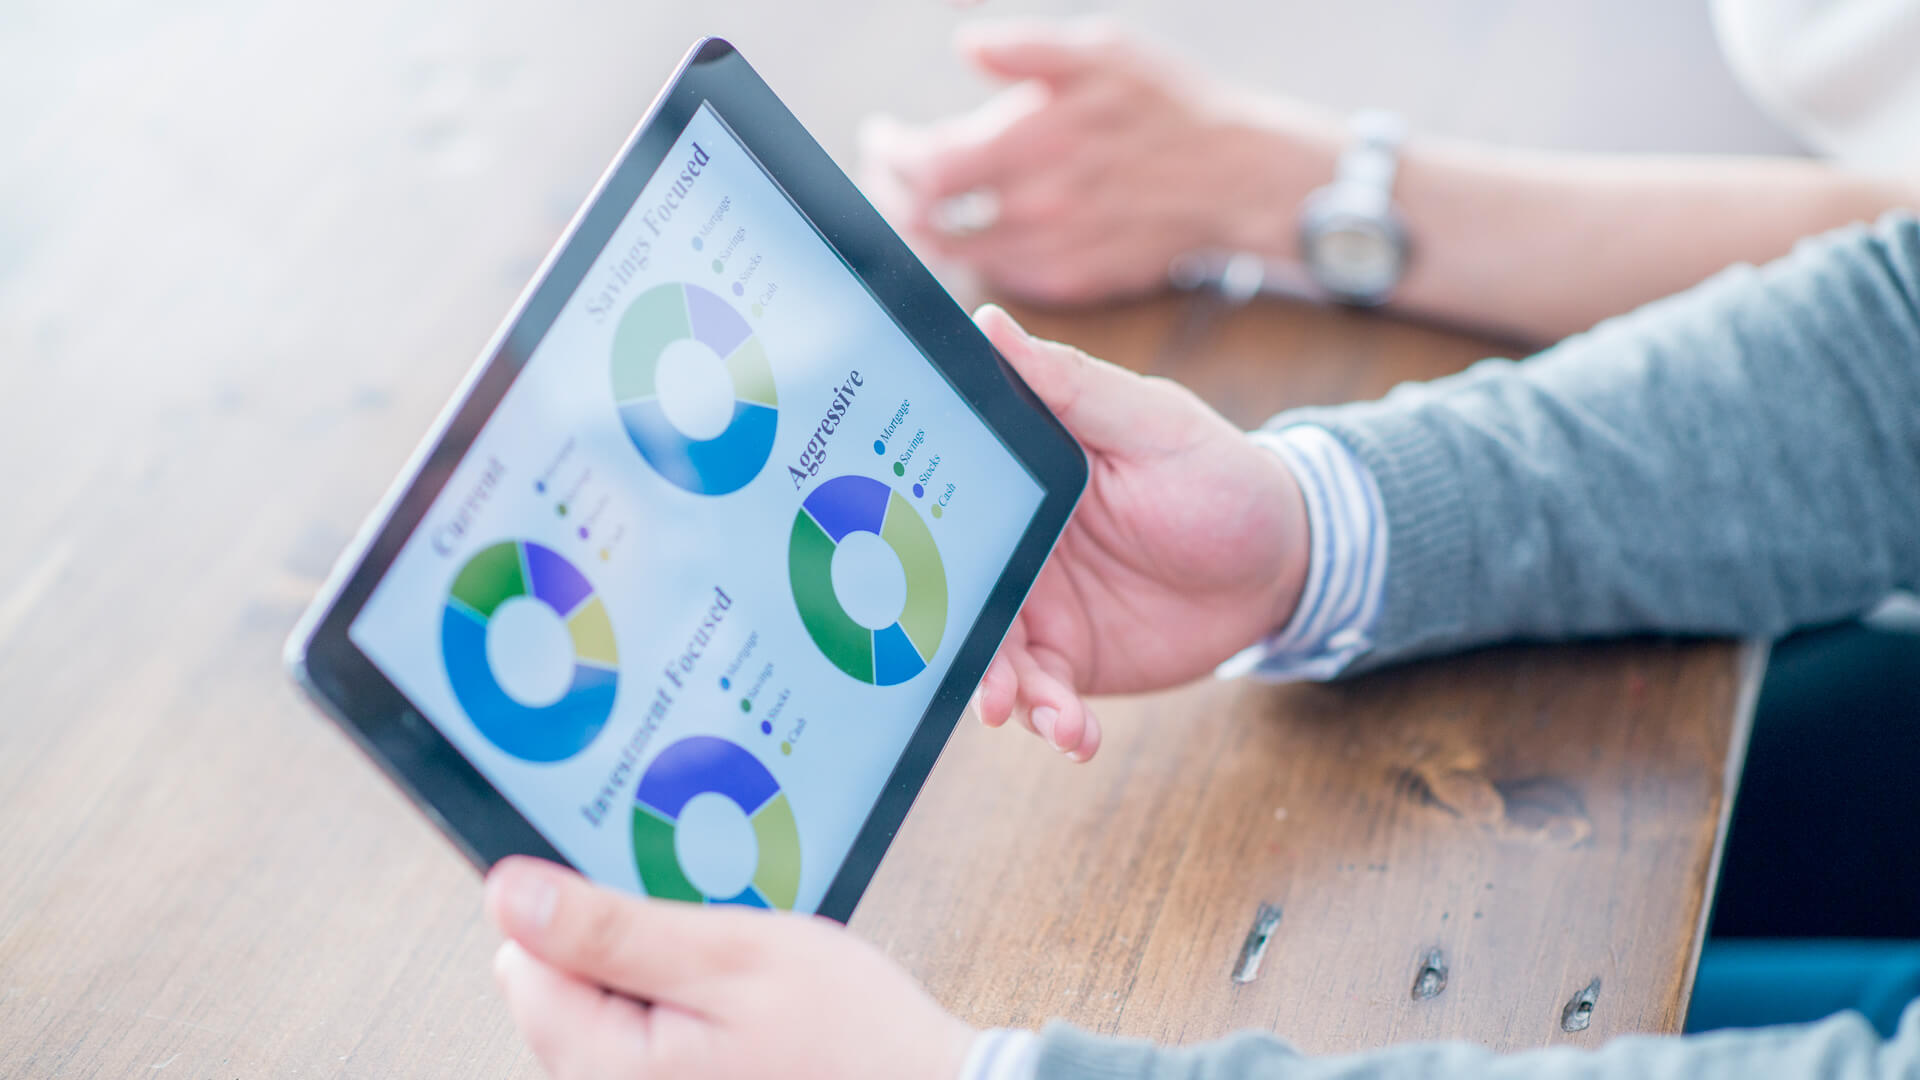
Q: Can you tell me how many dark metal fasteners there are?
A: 3